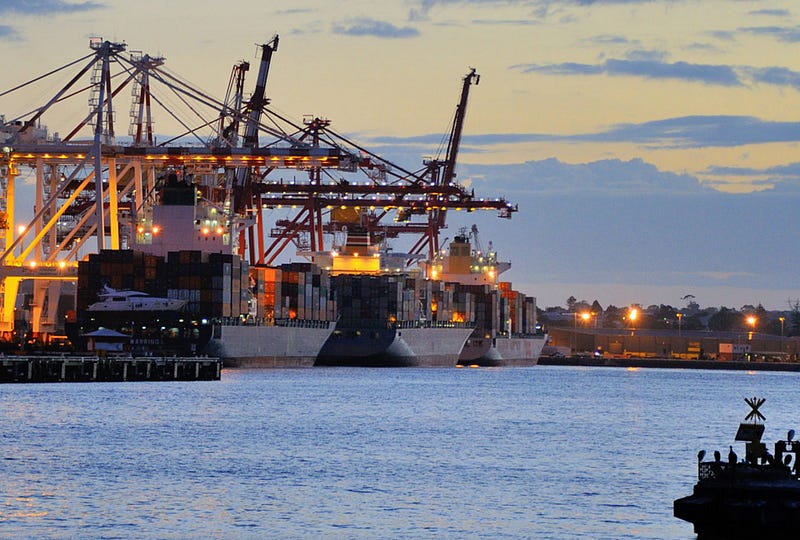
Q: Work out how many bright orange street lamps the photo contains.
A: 3